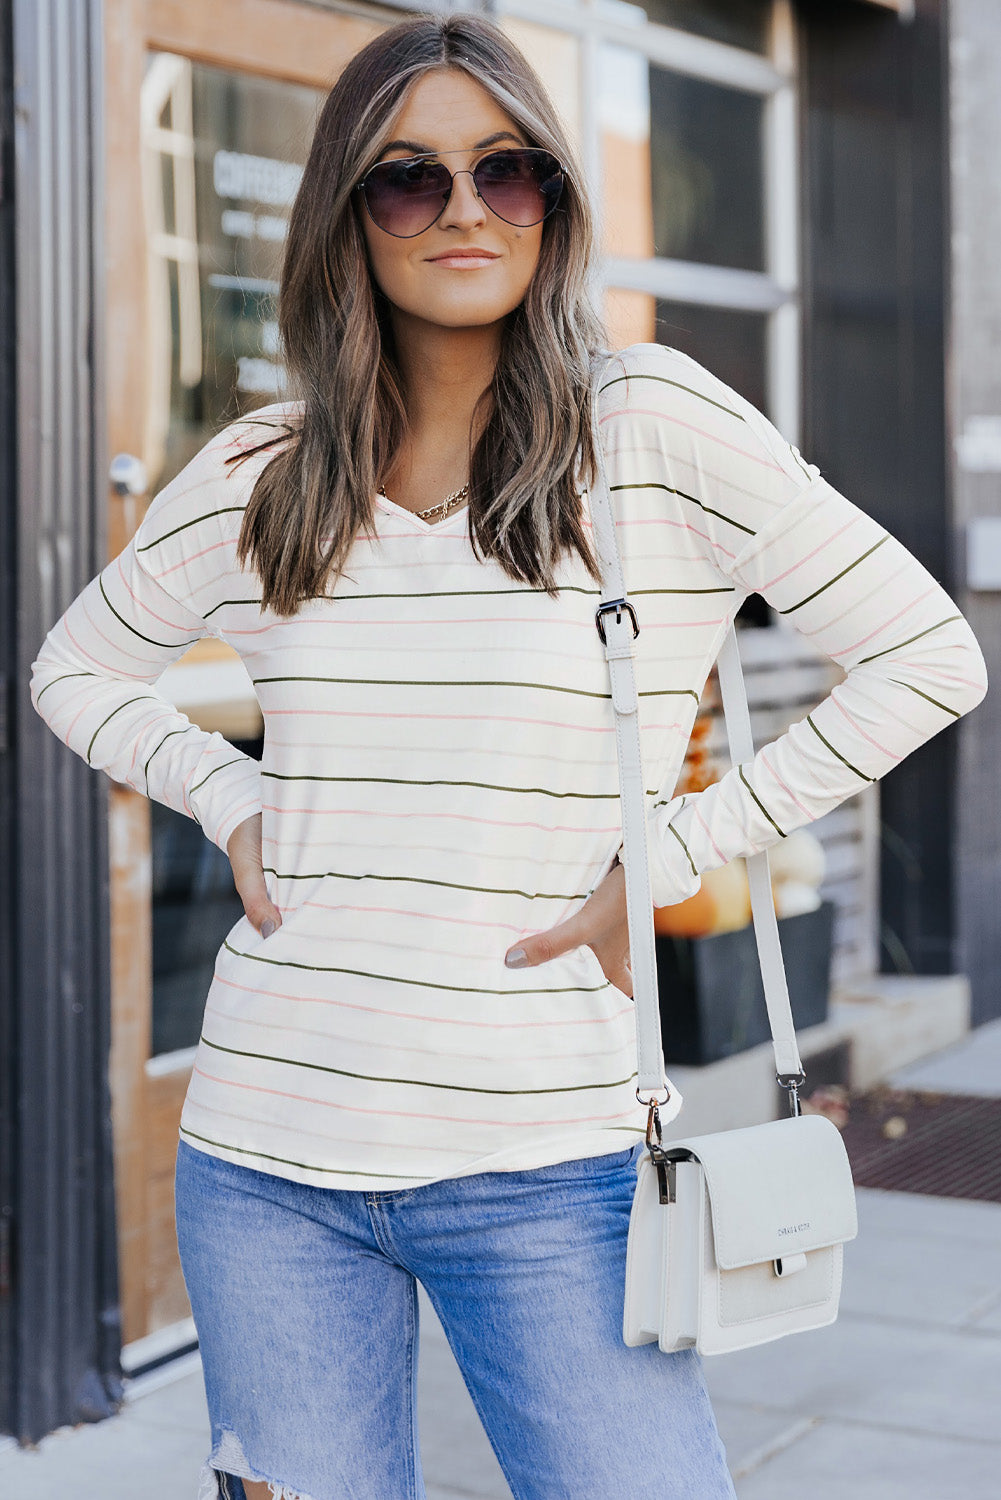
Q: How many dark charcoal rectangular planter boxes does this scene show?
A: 1